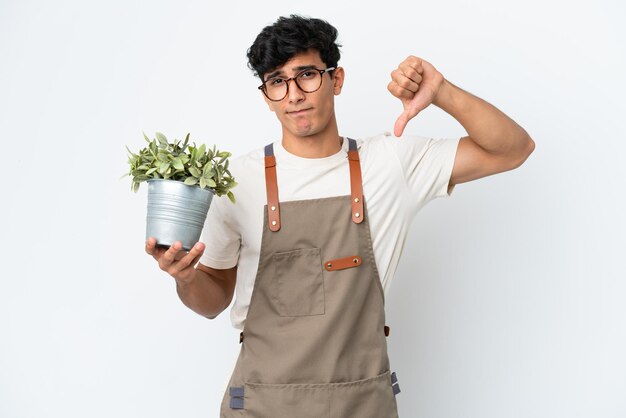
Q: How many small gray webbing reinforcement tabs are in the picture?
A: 4